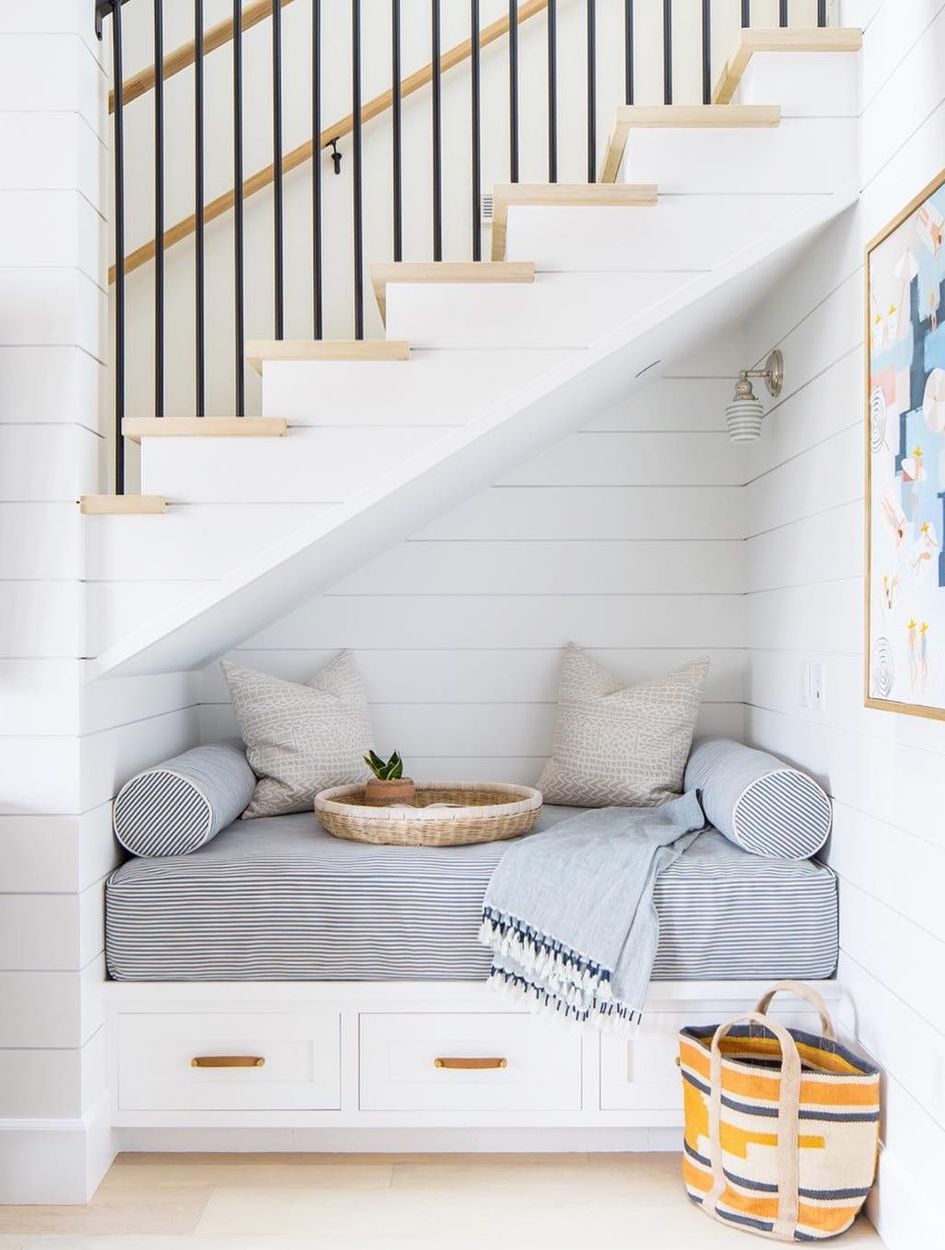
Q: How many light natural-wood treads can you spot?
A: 7